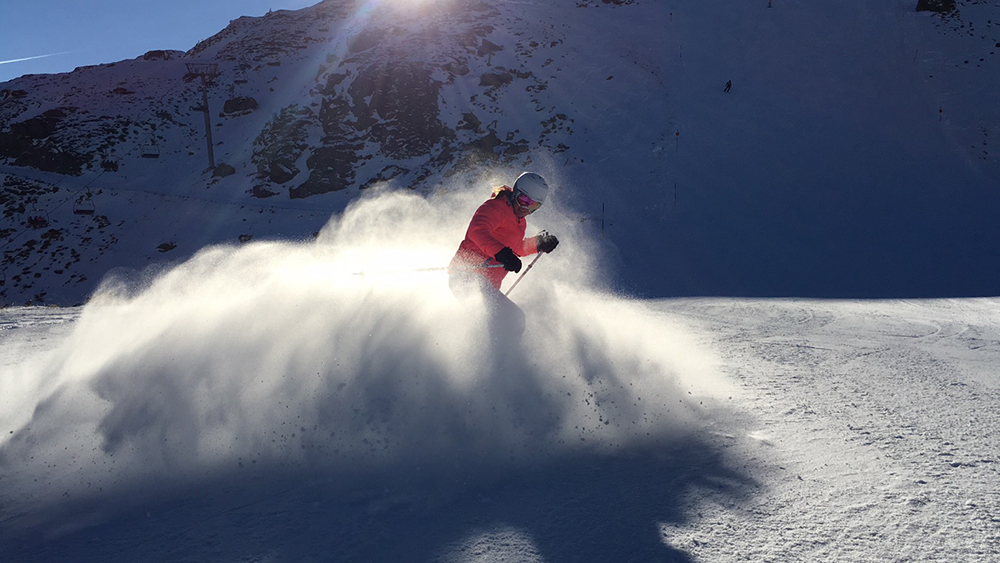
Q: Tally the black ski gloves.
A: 2